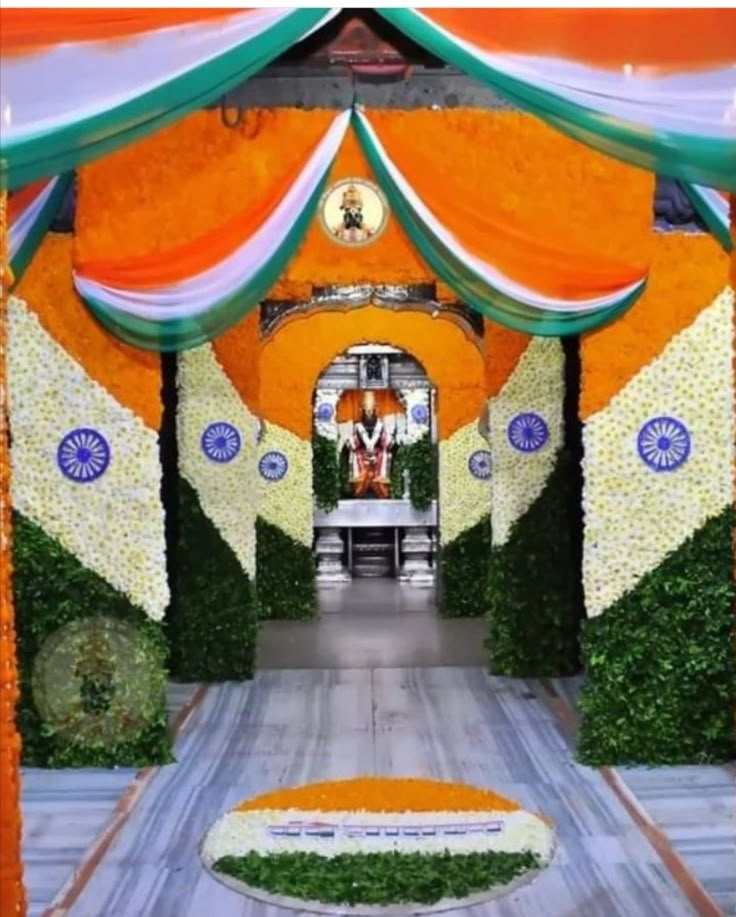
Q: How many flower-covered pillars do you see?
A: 6